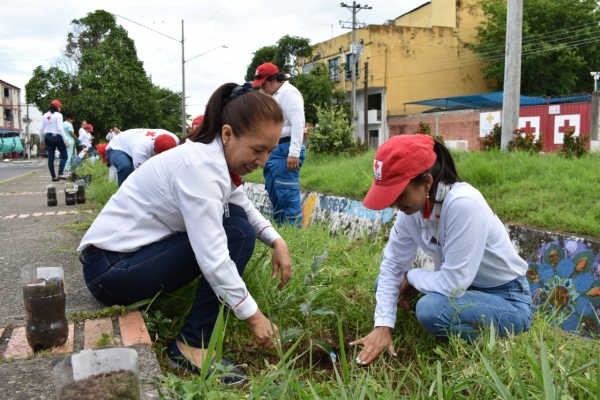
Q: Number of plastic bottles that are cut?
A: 5